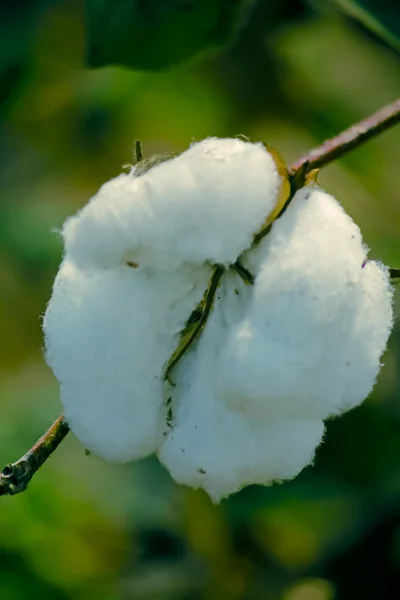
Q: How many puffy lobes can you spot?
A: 4